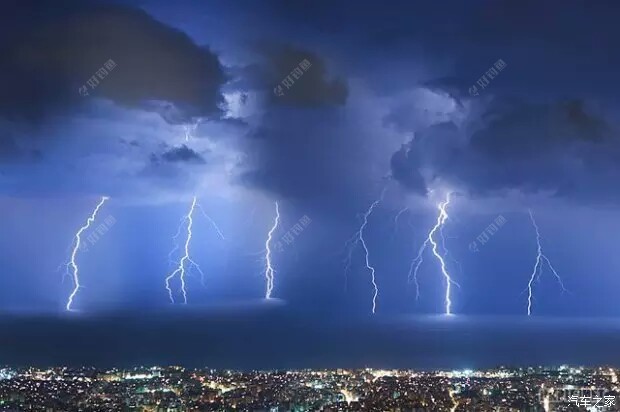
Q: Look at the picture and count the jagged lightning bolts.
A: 6